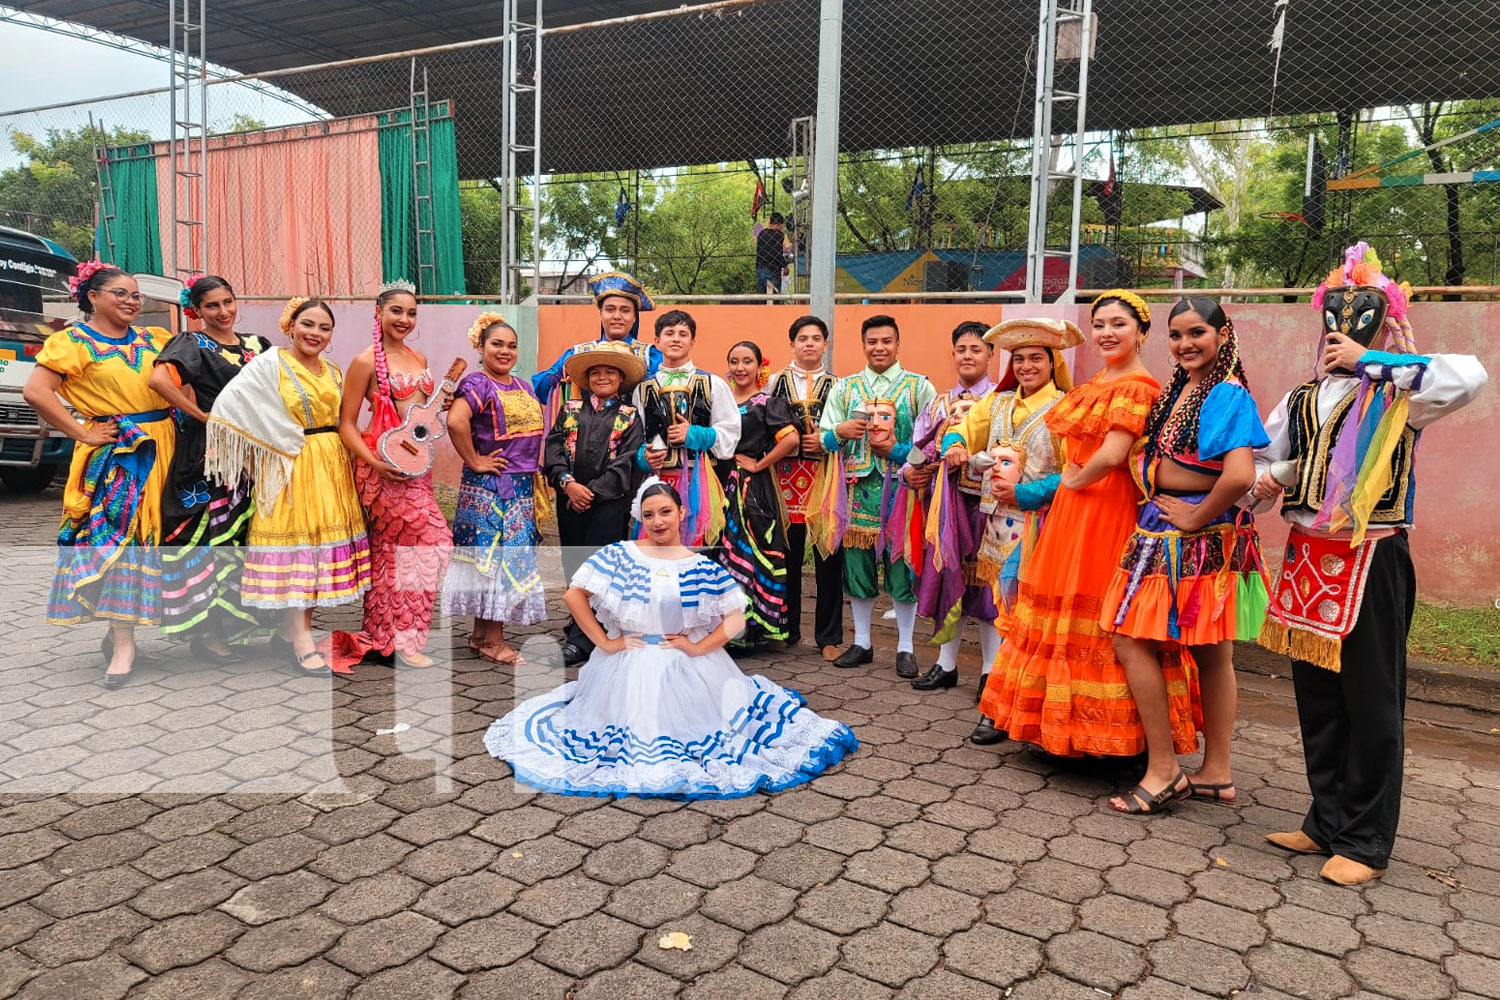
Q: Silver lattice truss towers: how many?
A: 3